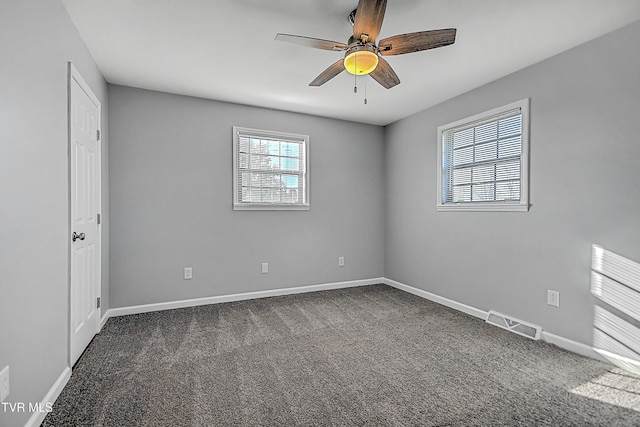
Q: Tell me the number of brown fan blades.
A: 5